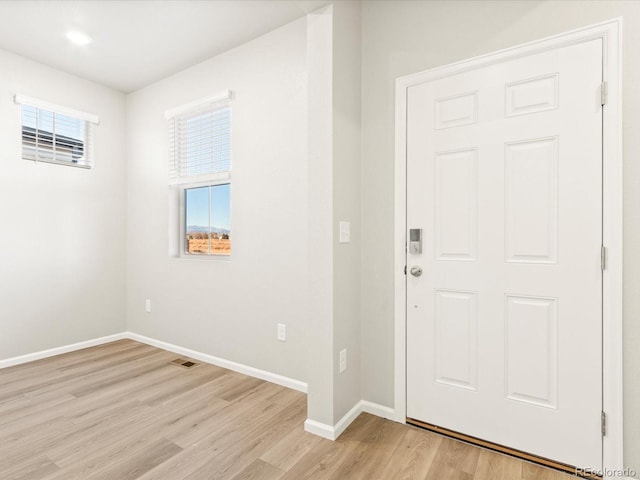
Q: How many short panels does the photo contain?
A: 2